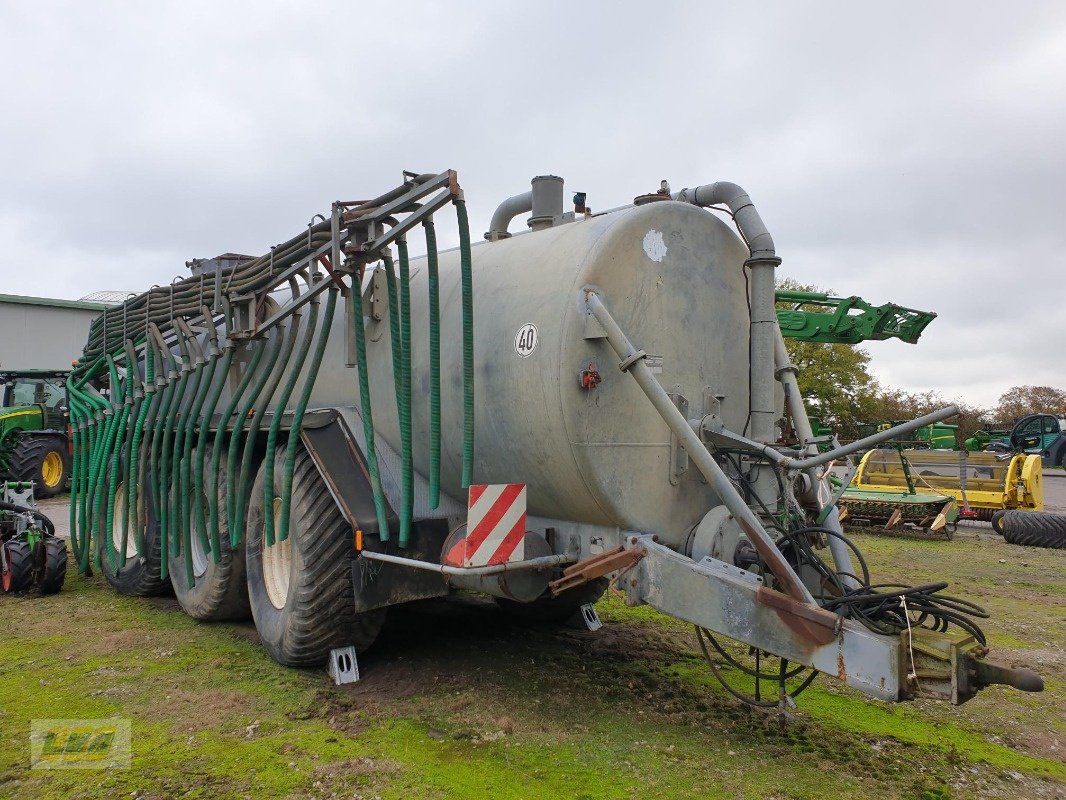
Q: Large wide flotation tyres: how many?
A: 3